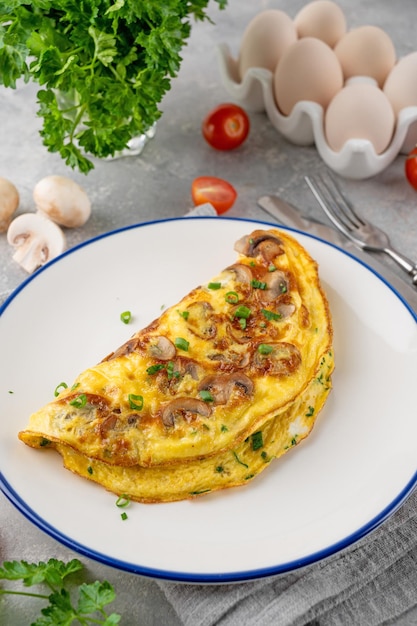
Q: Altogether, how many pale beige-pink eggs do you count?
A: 6